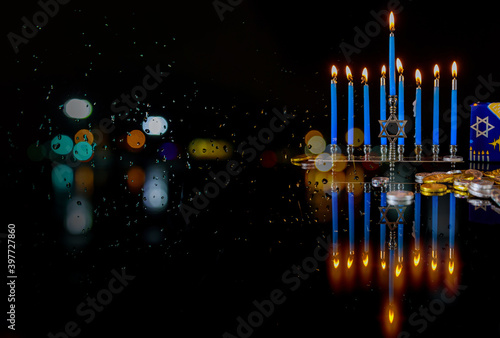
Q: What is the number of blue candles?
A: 9